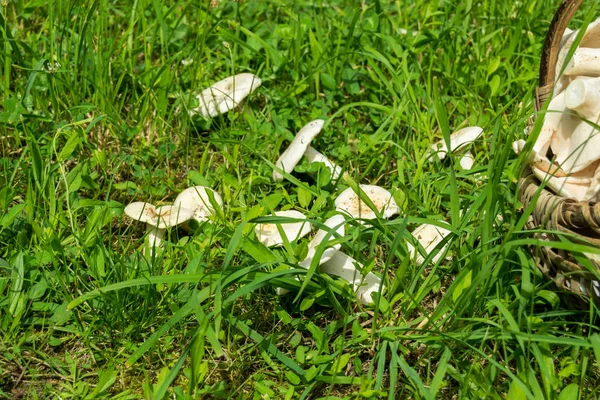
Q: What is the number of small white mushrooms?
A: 9